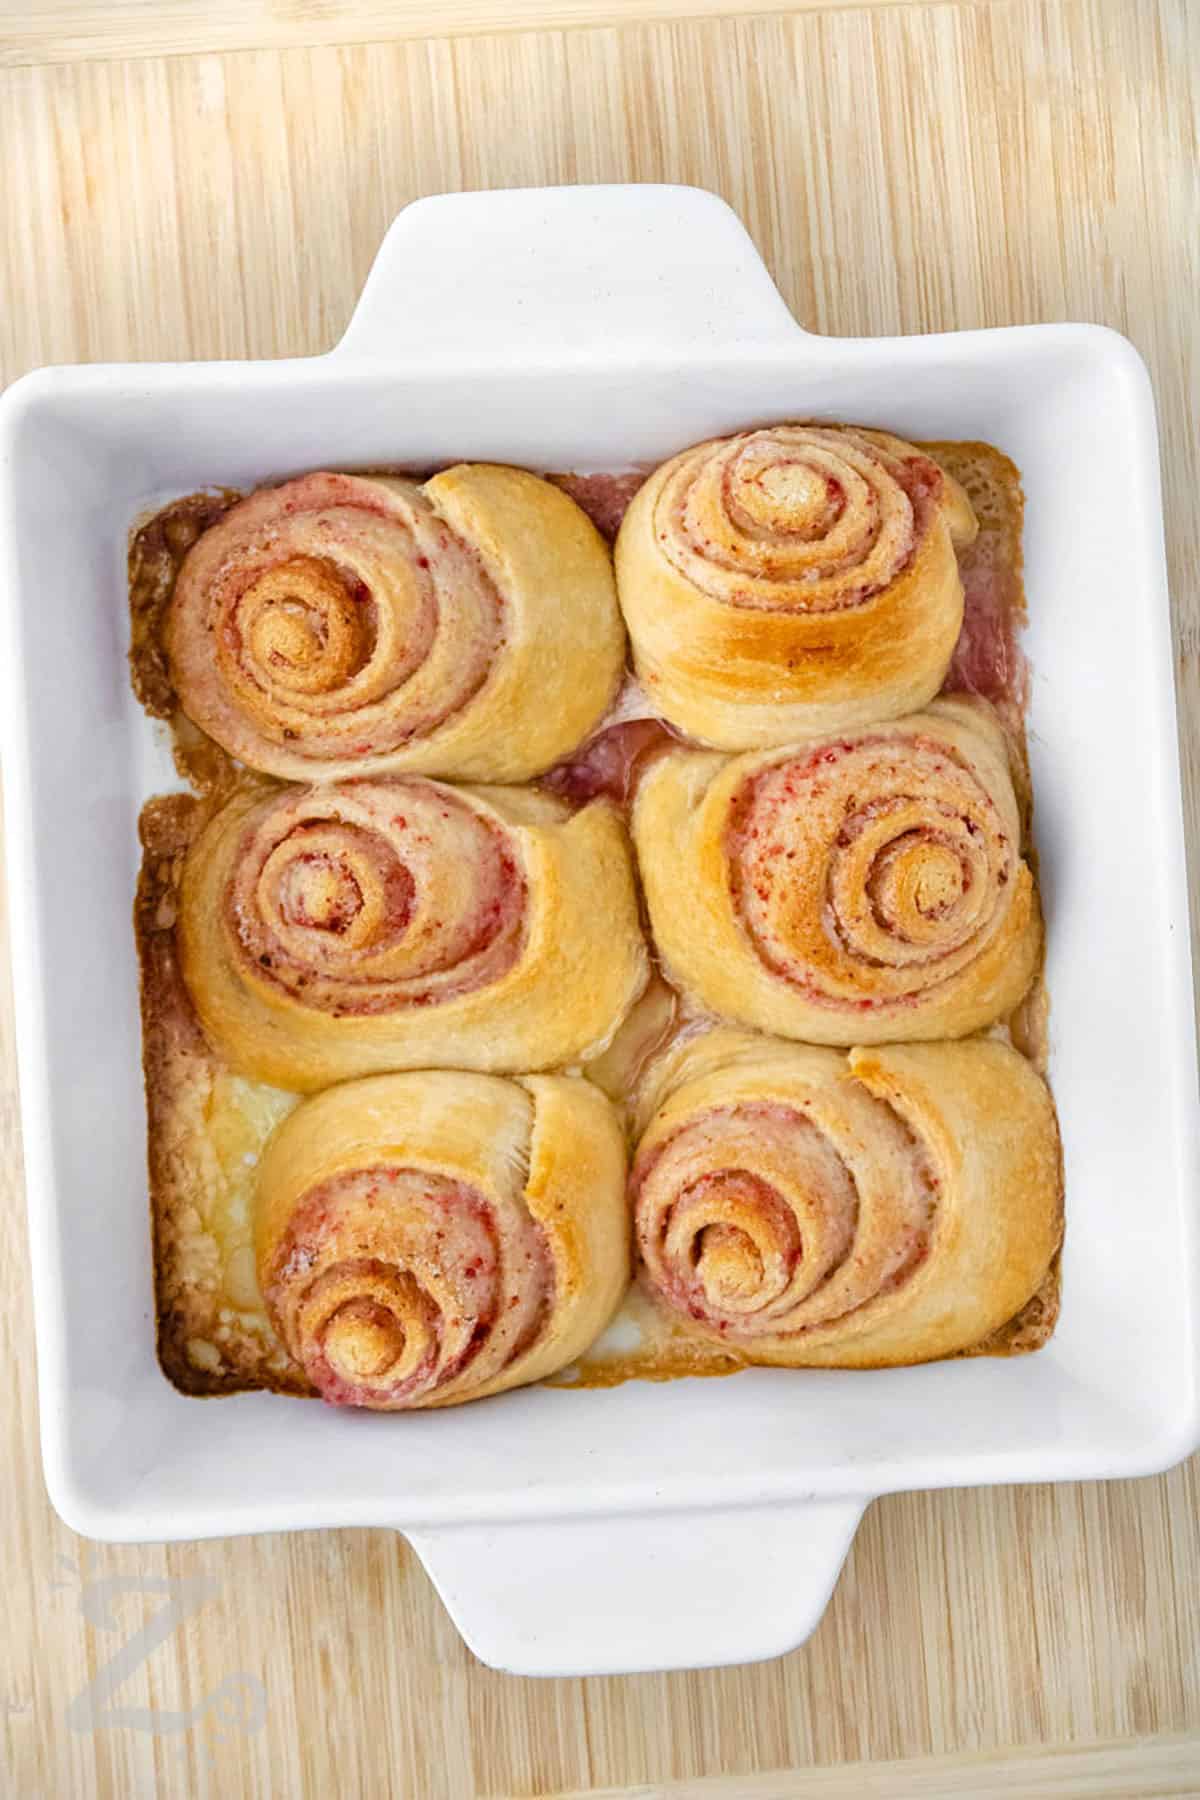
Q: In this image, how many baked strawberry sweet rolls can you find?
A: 6